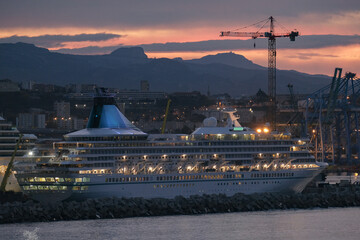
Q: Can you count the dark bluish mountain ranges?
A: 1